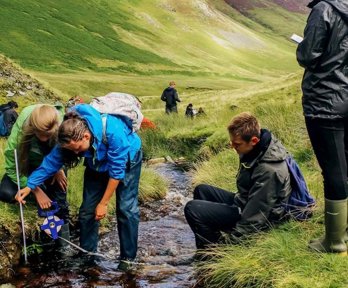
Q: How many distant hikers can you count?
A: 3